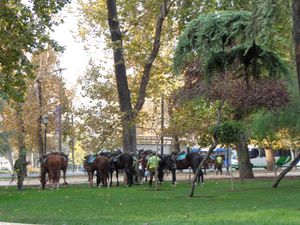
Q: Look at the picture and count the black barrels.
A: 0